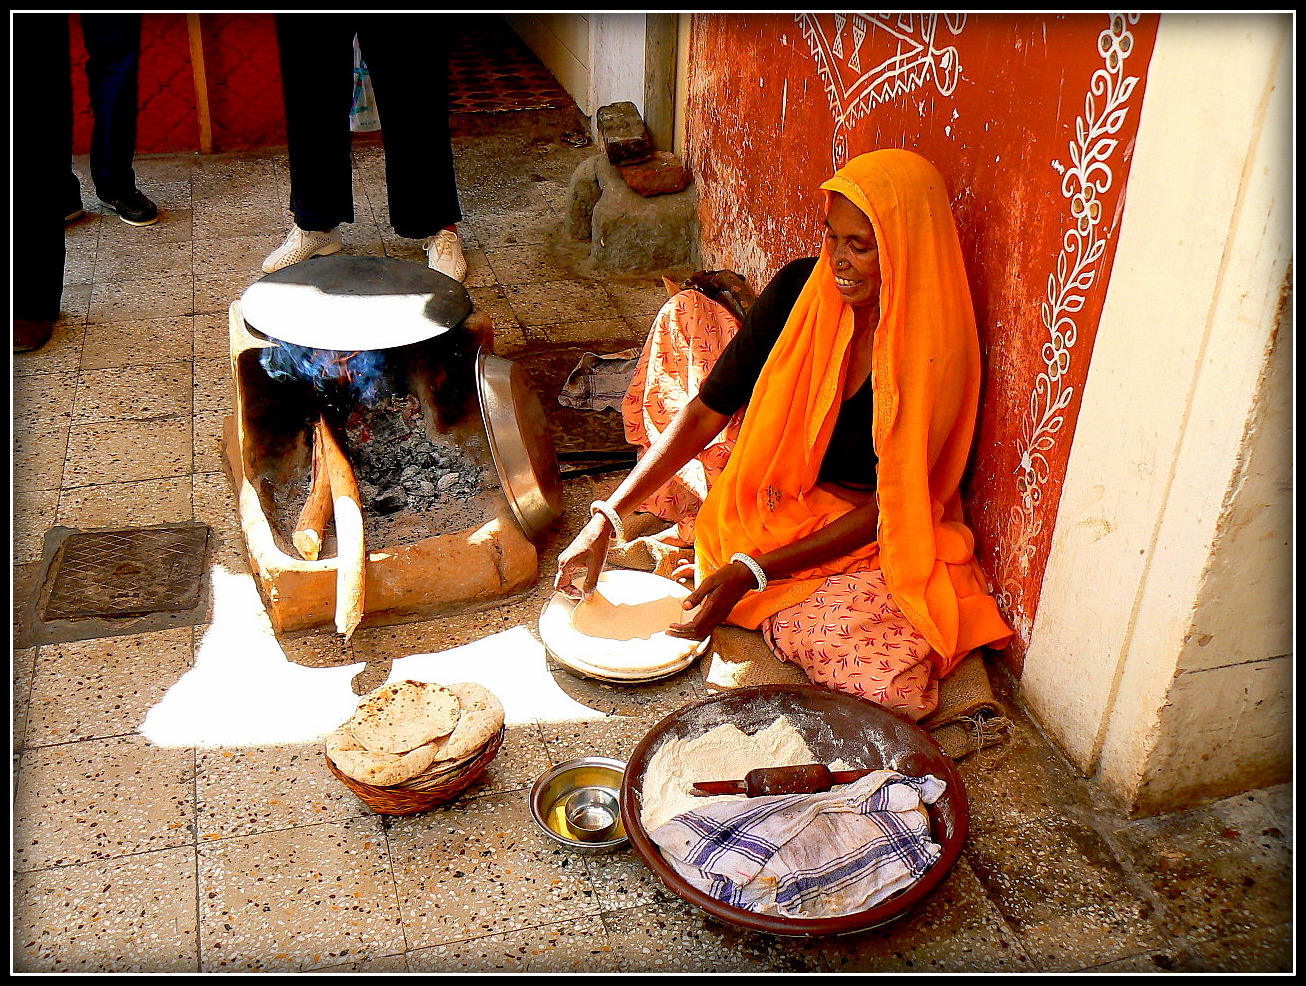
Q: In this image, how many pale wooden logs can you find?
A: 2